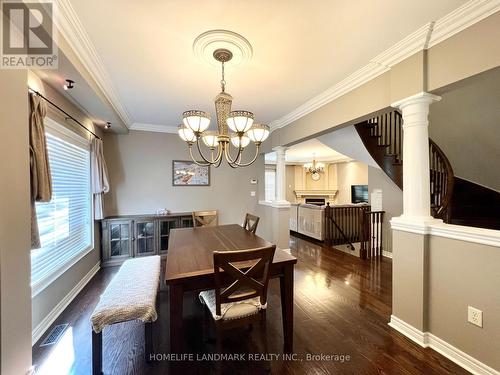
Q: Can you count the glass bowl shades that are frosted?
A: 6